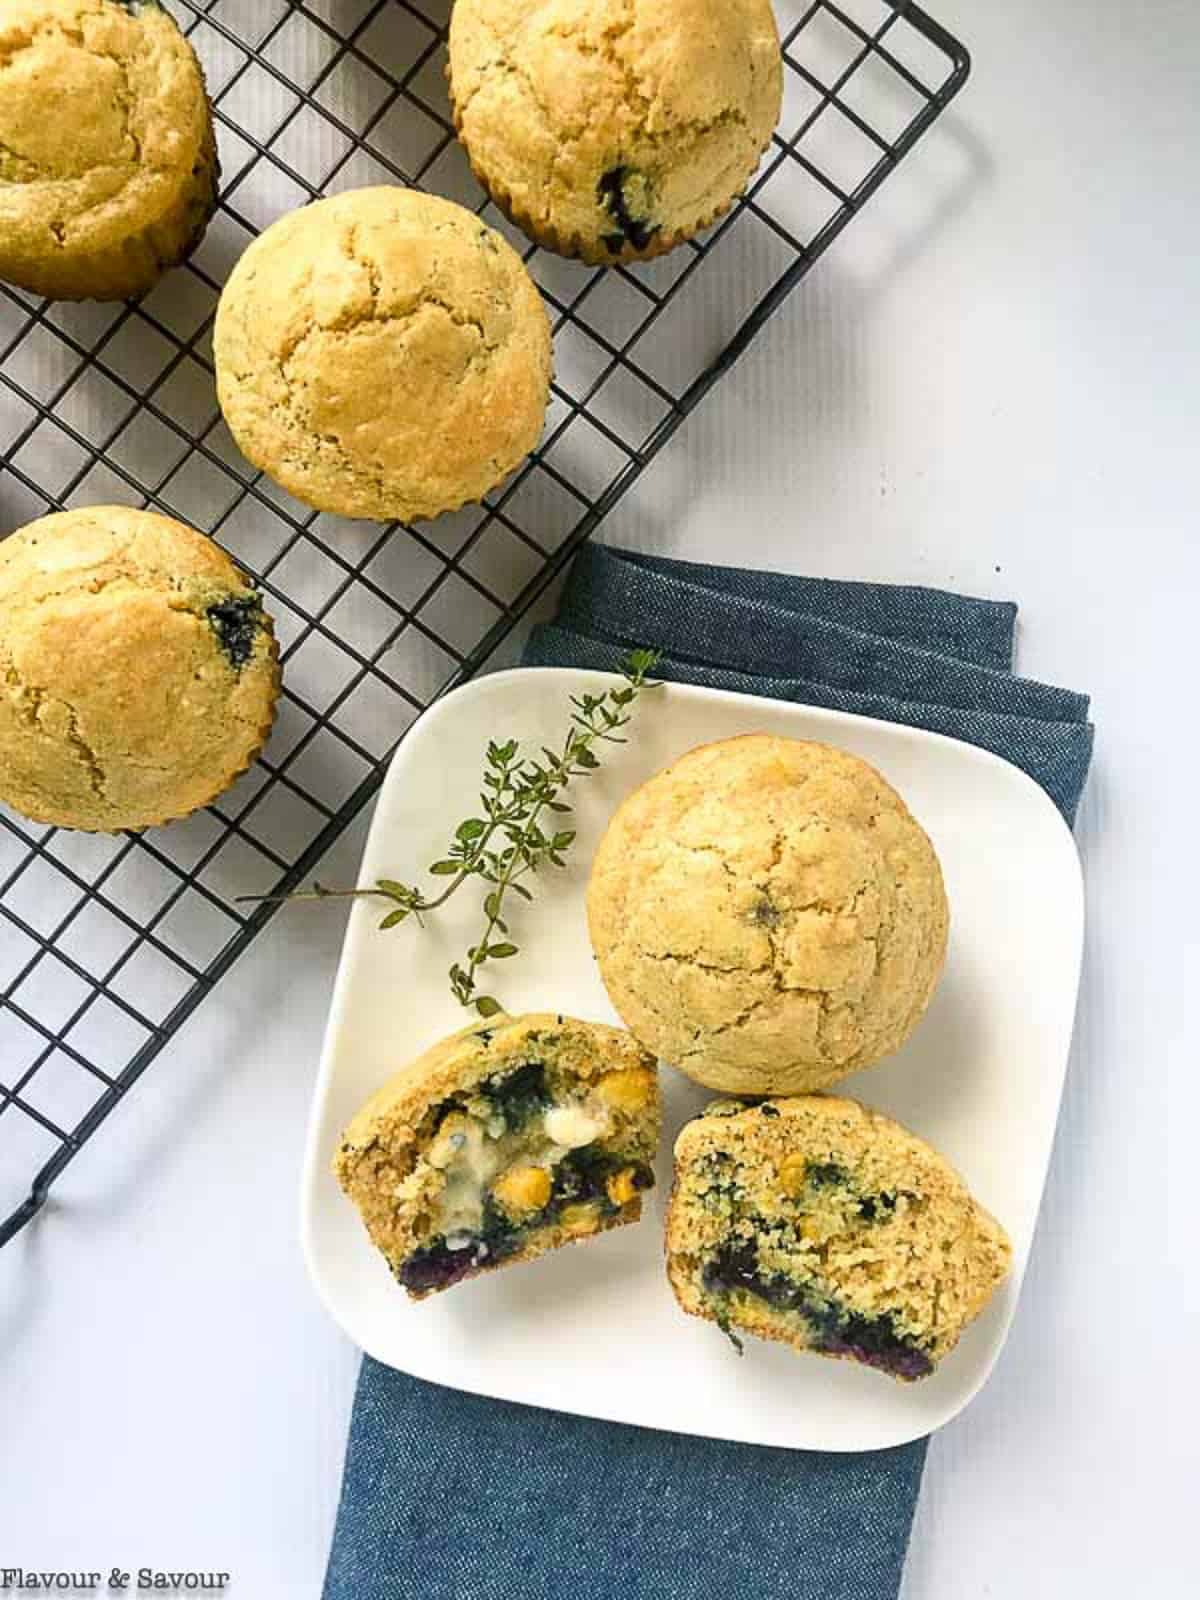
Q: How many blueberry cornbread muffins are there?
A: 6